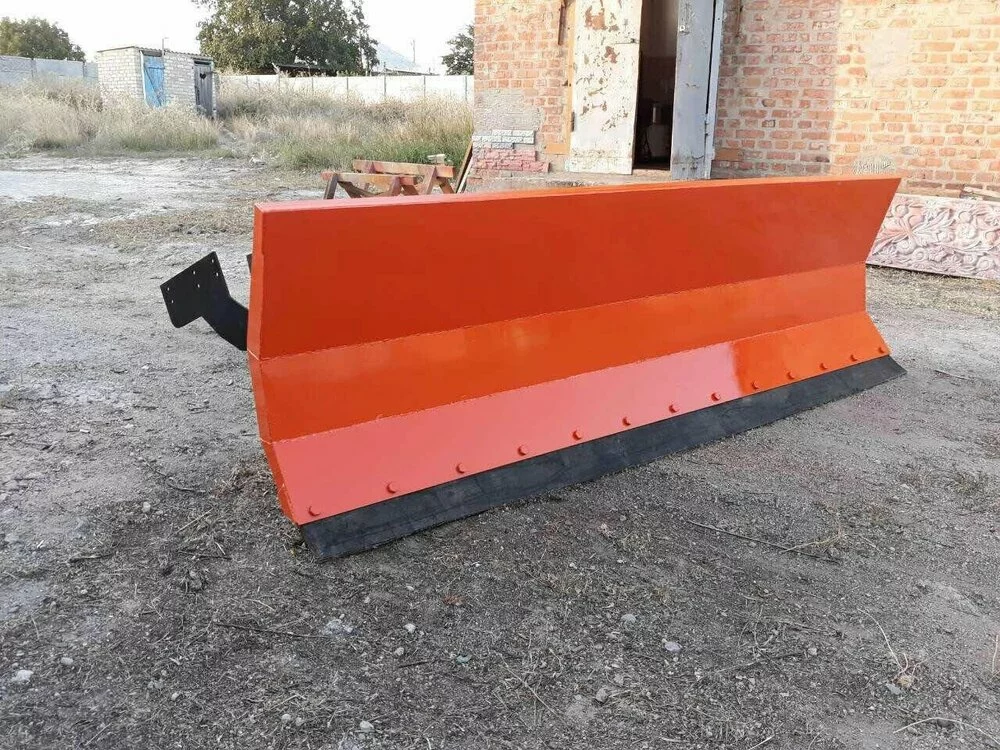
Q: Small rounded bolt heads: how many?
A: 13